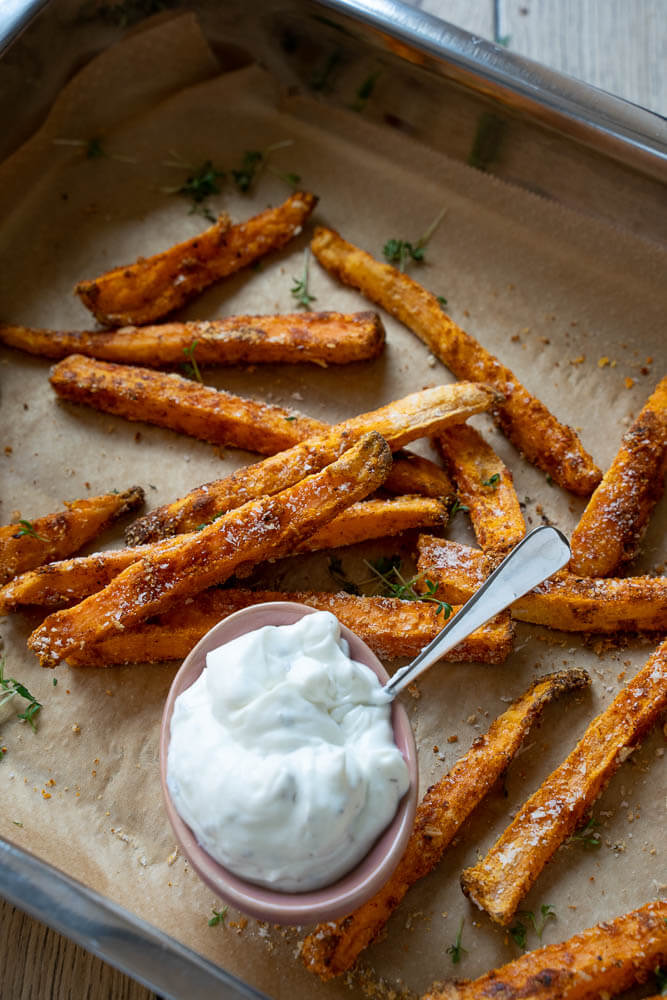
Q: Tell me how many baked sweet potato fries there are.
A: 15